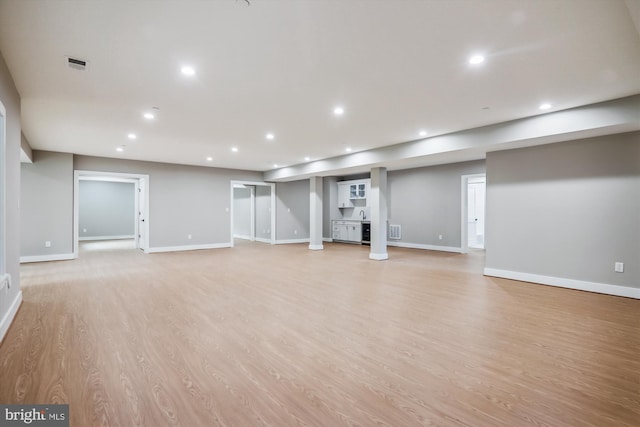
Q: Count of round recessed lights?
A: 14